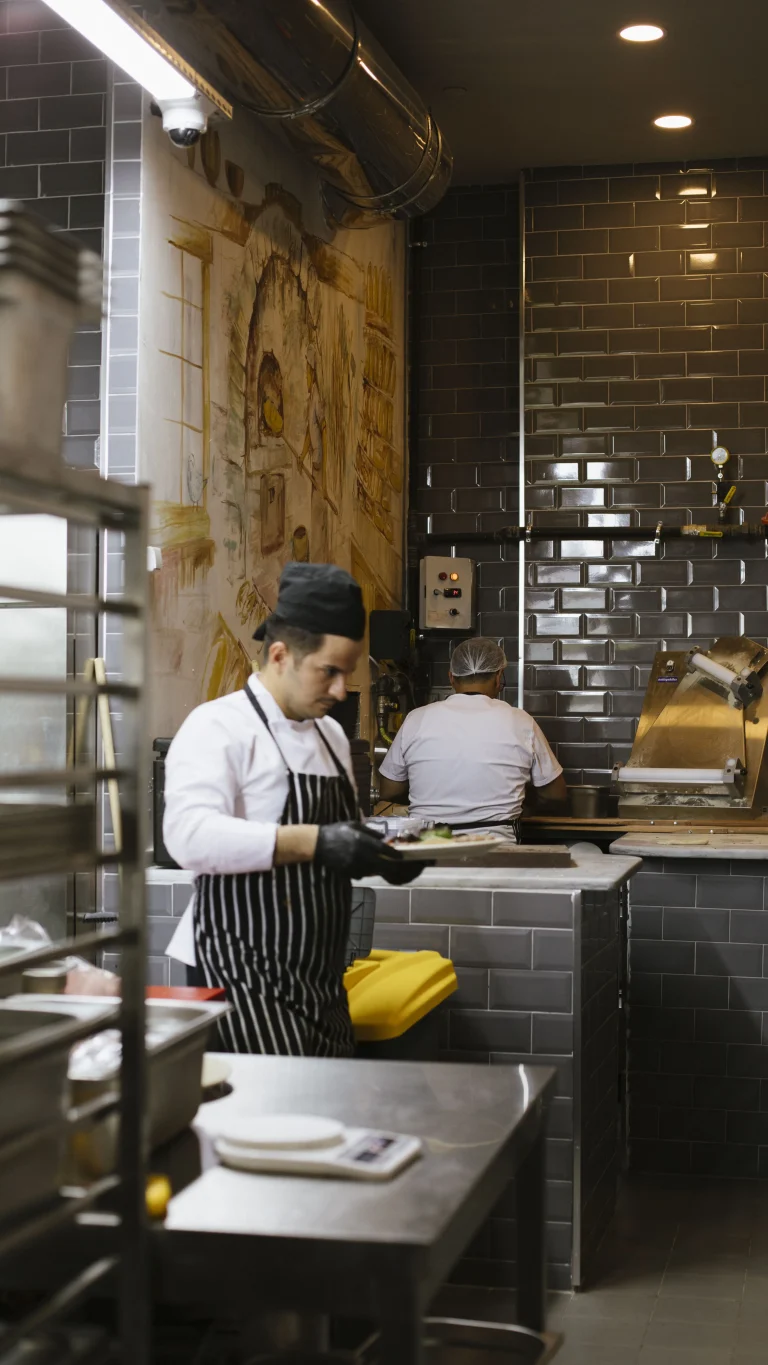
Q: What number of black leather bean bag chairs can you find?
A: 0